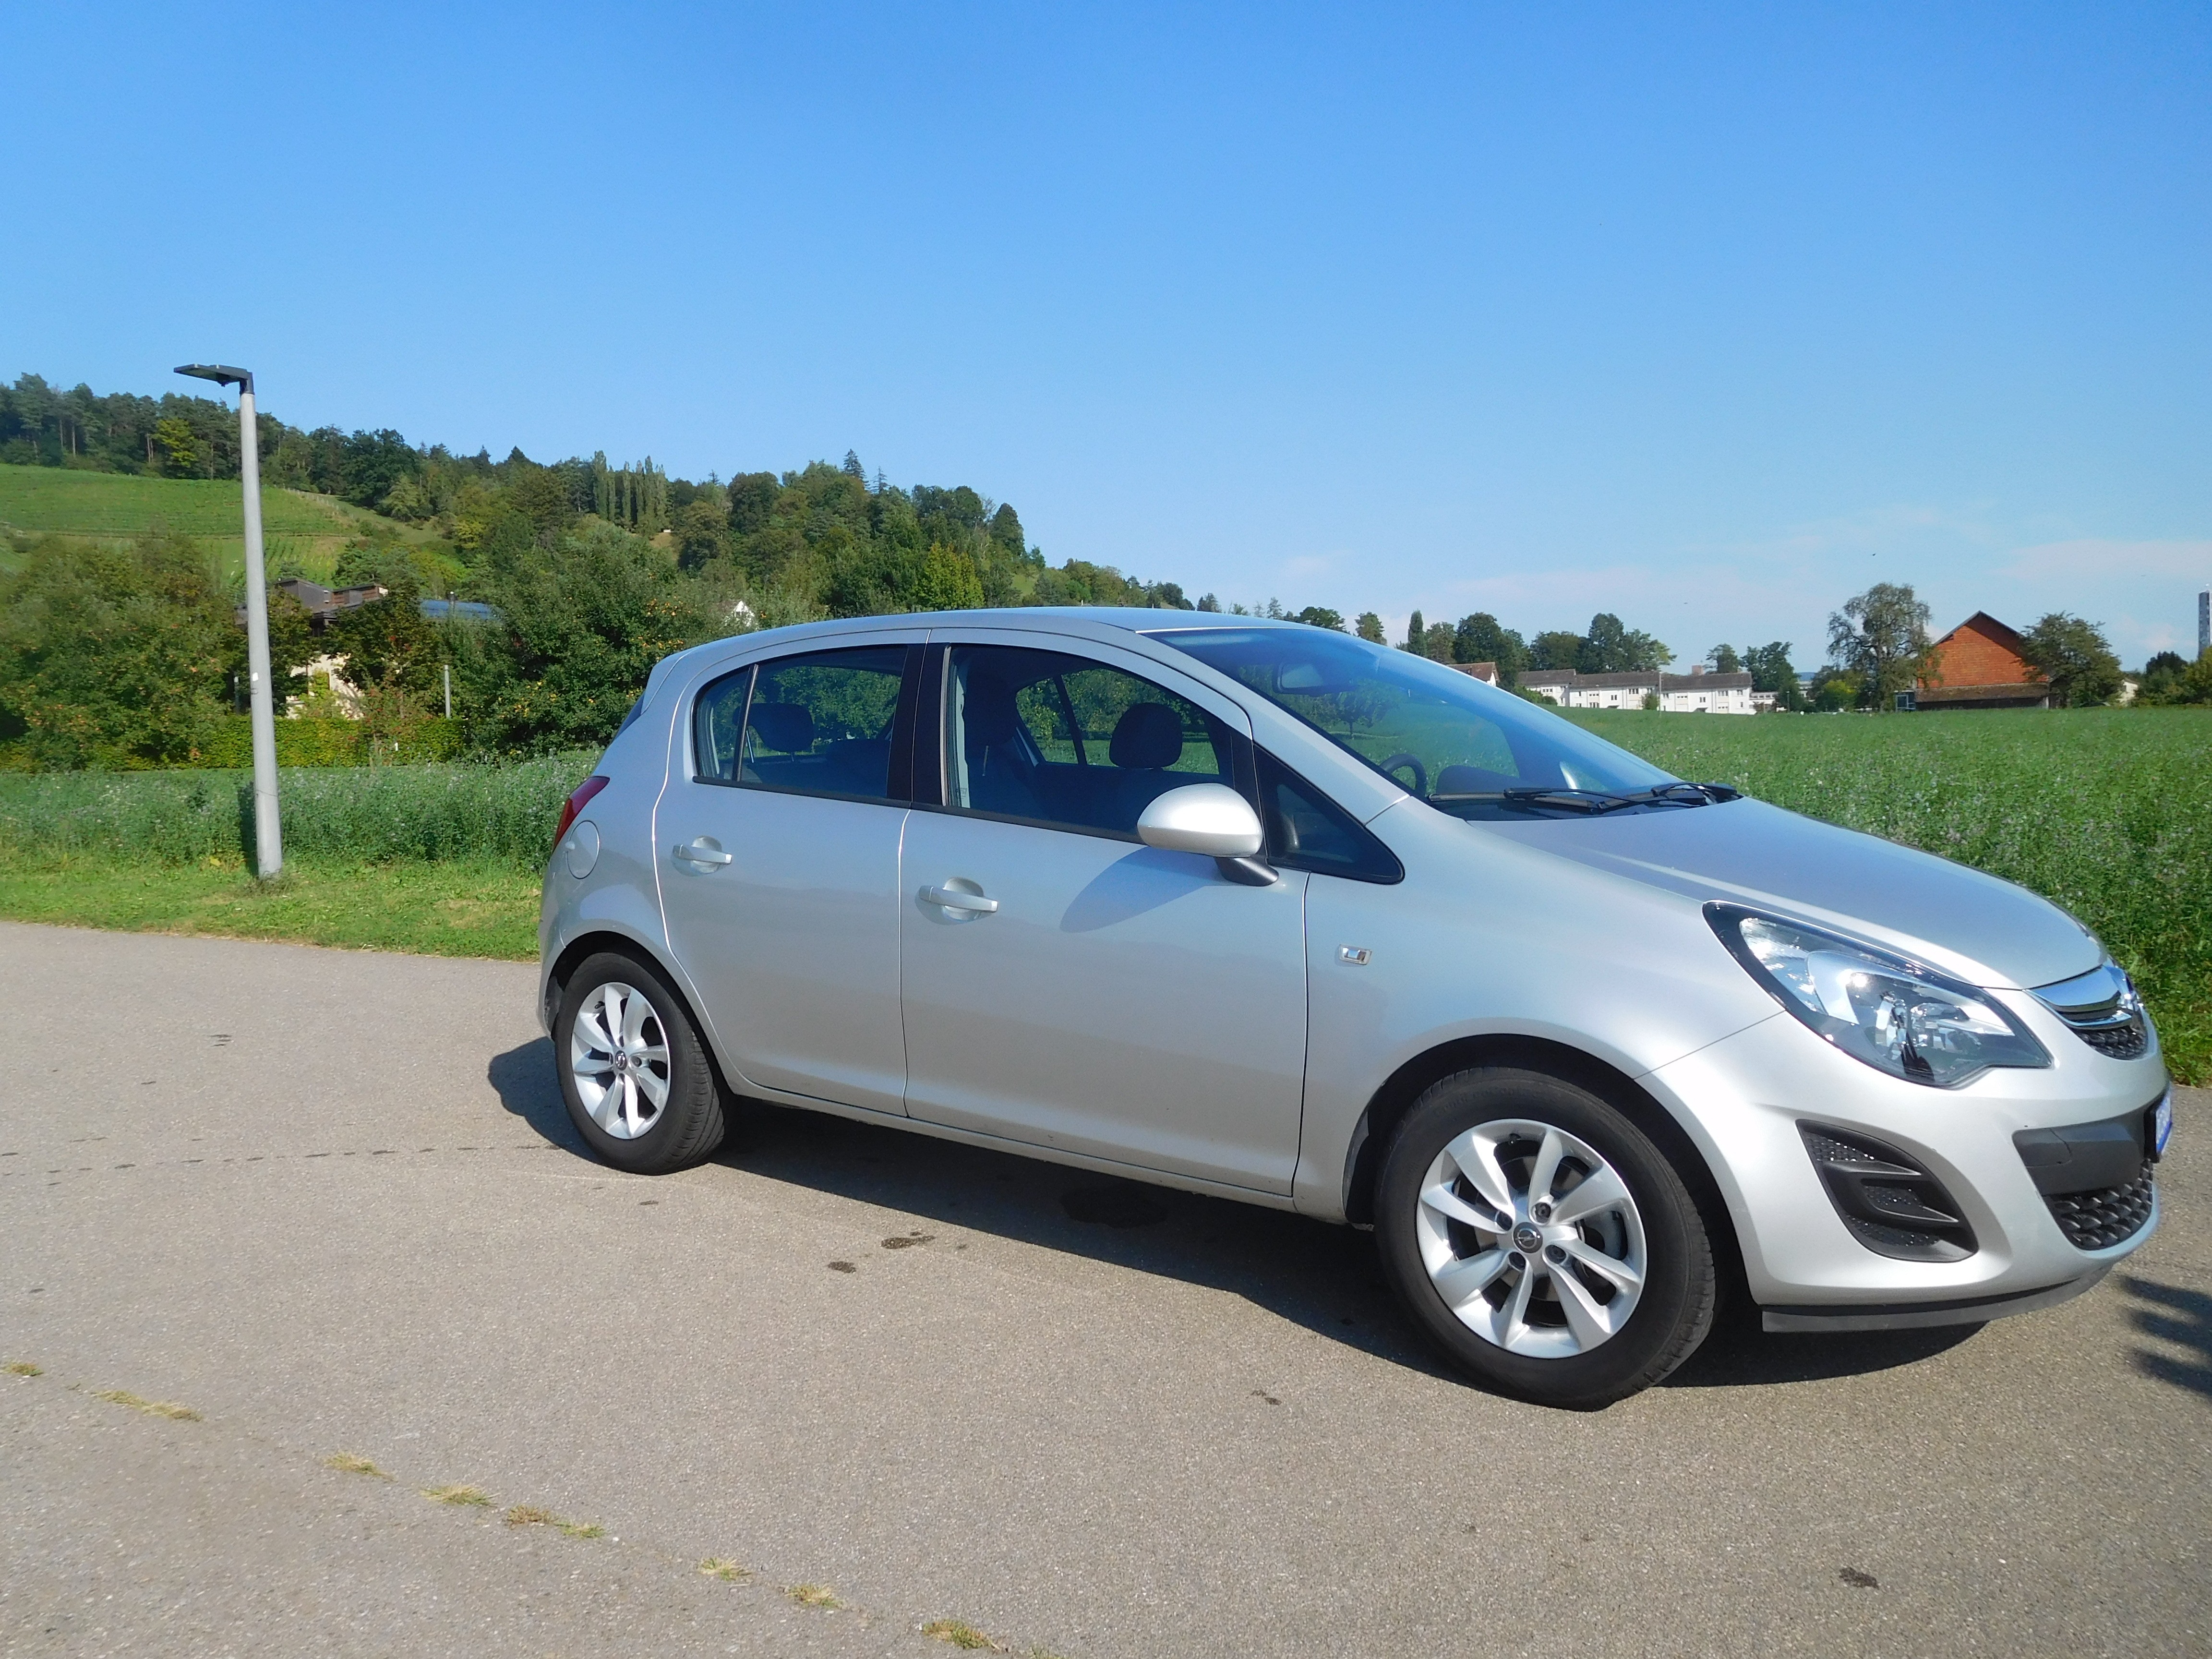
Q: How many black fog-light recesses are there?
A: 1